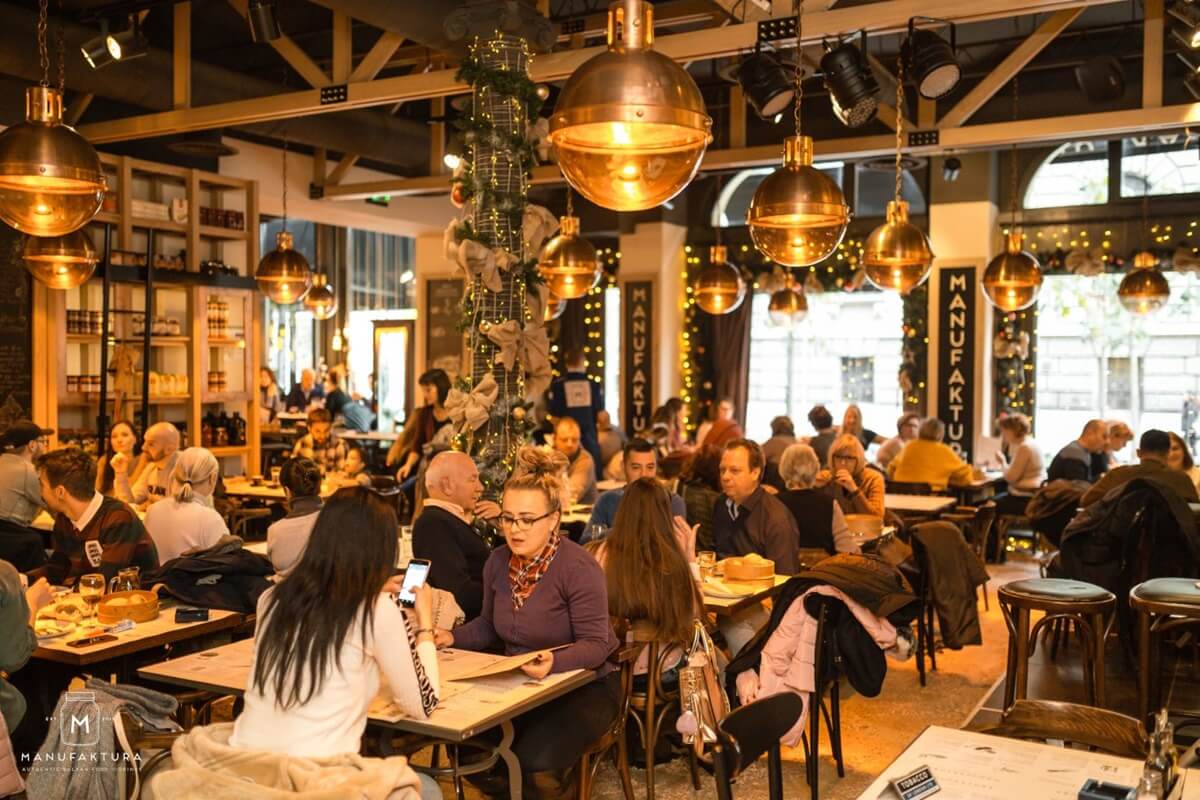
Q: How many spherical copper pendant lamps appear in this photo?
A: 13